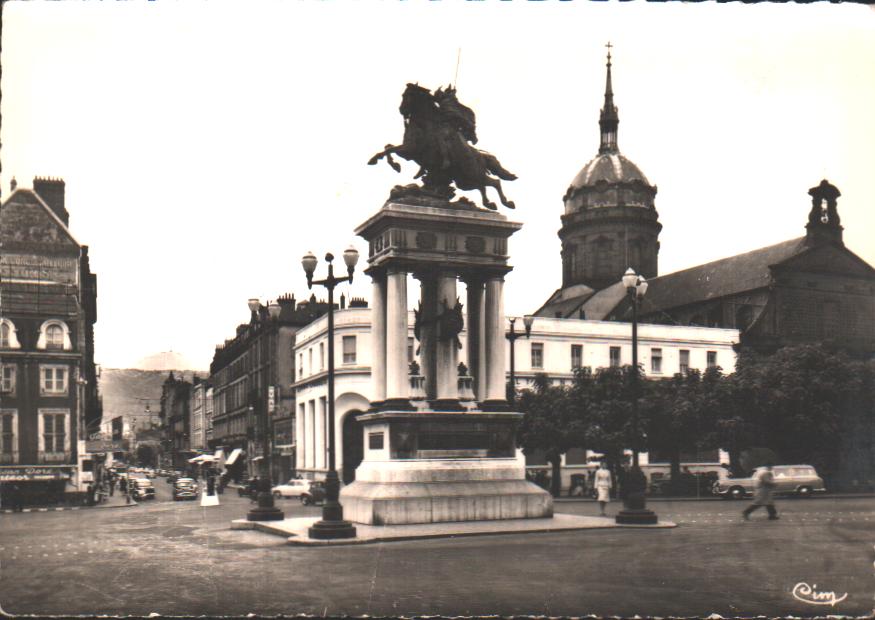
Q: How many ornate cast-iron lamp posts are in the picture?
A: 4